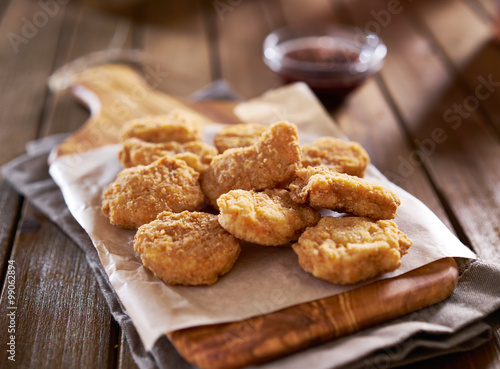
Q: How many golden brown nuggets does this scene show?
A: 10